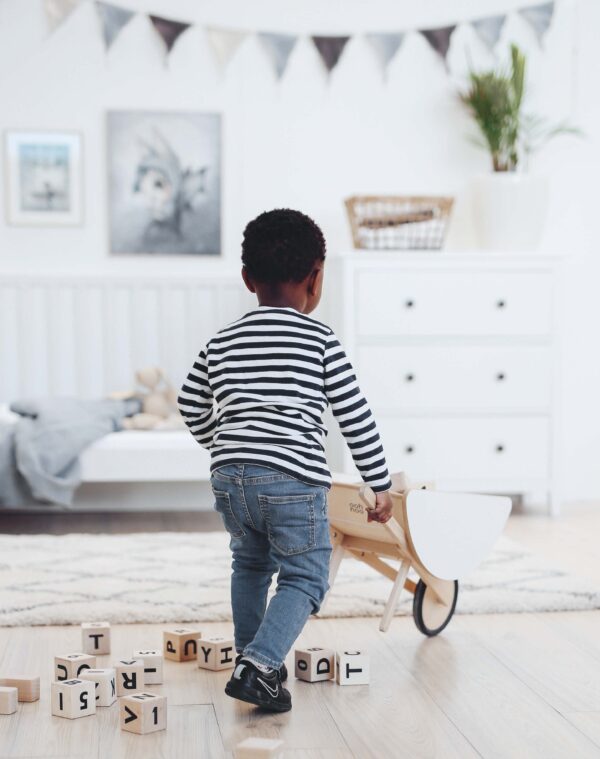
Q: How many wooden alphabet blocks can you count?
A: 11